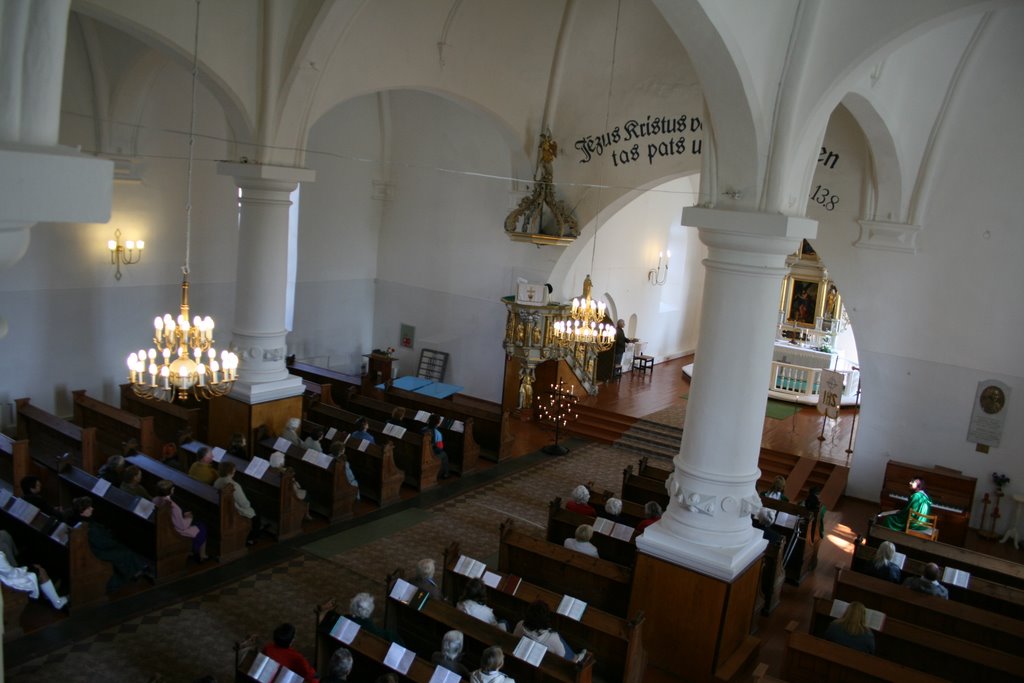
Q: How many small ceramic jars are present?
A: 0